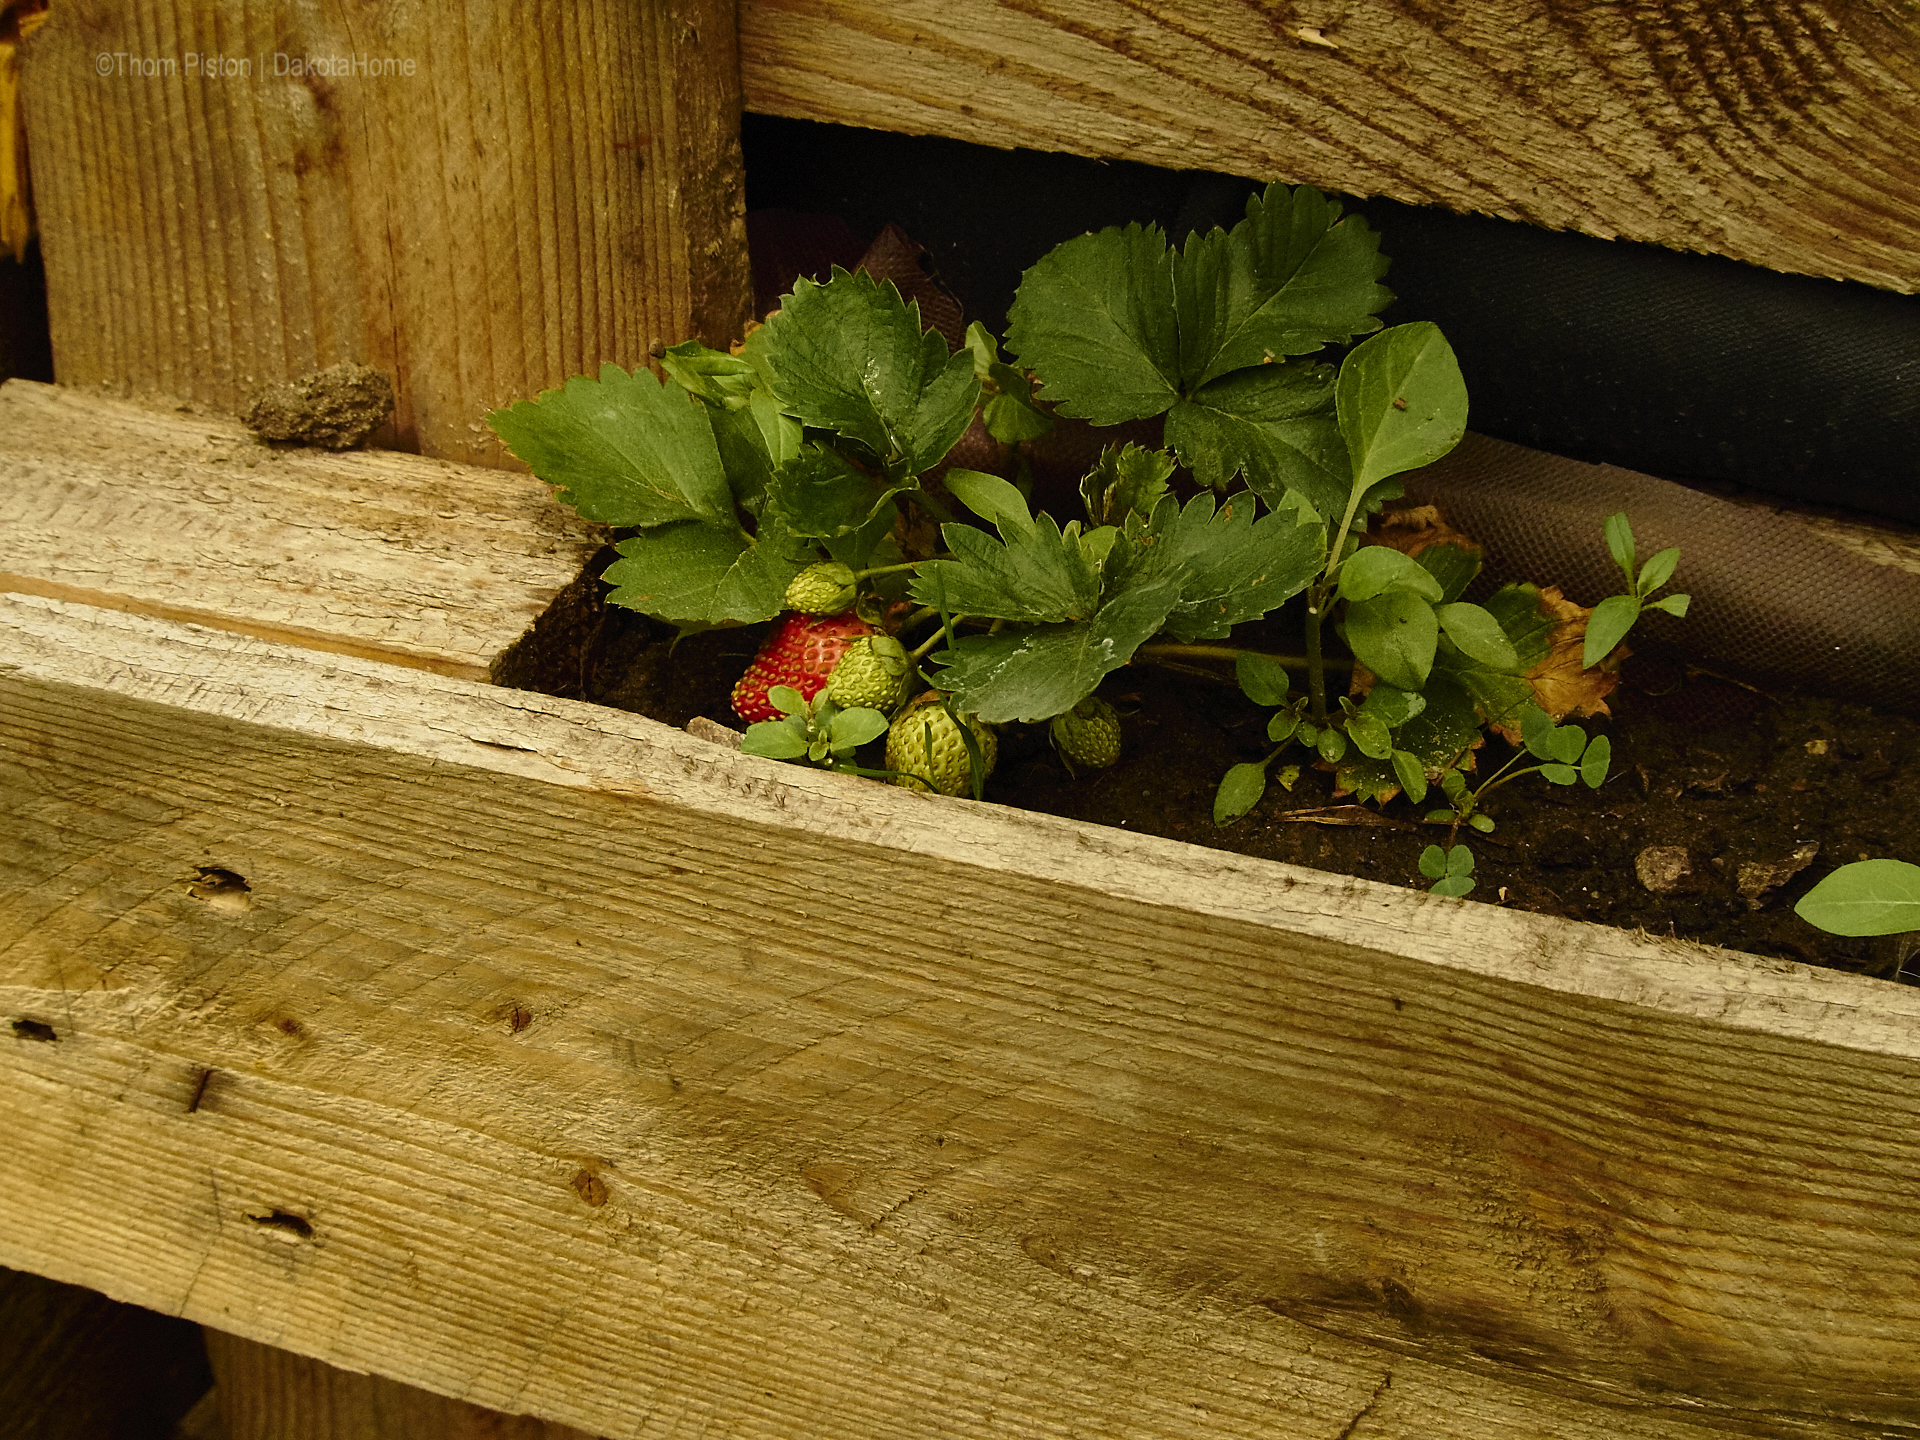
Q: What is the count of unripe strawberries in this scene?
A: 4